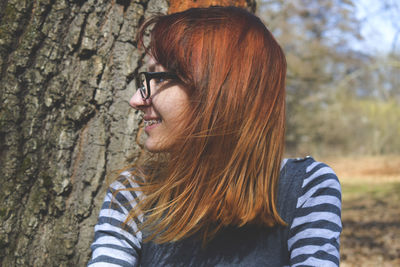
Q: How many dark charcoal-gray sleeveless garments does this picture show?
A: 1